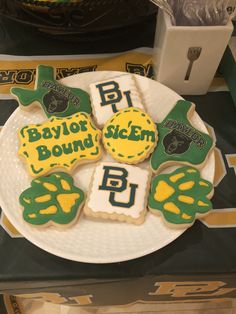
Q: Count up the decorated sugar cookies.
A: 8